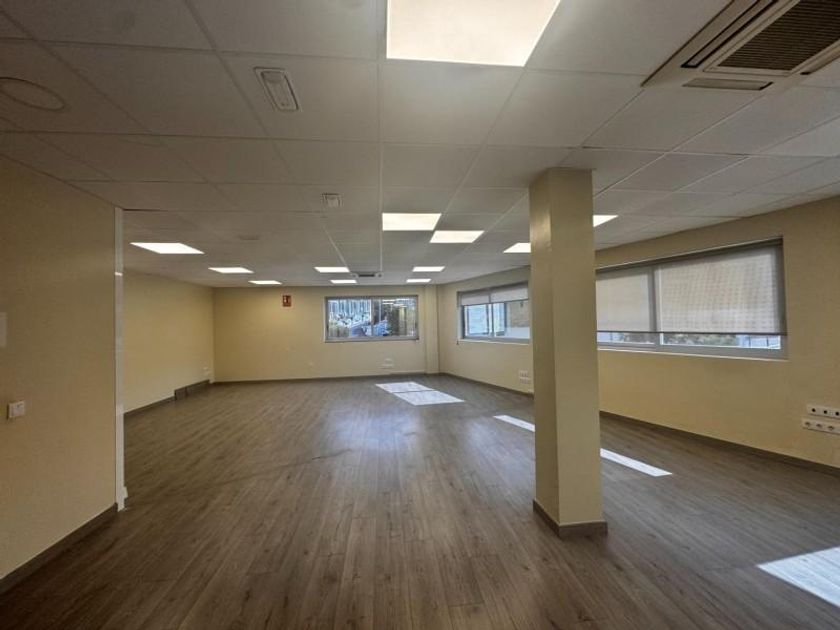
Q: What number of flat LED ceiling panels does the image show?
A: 12